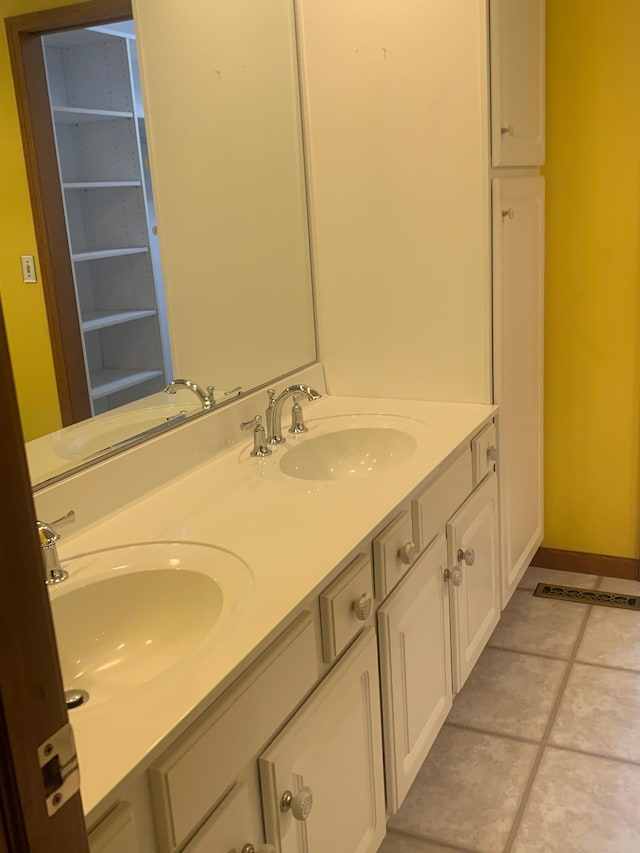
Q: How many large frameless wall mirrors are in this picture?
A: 1